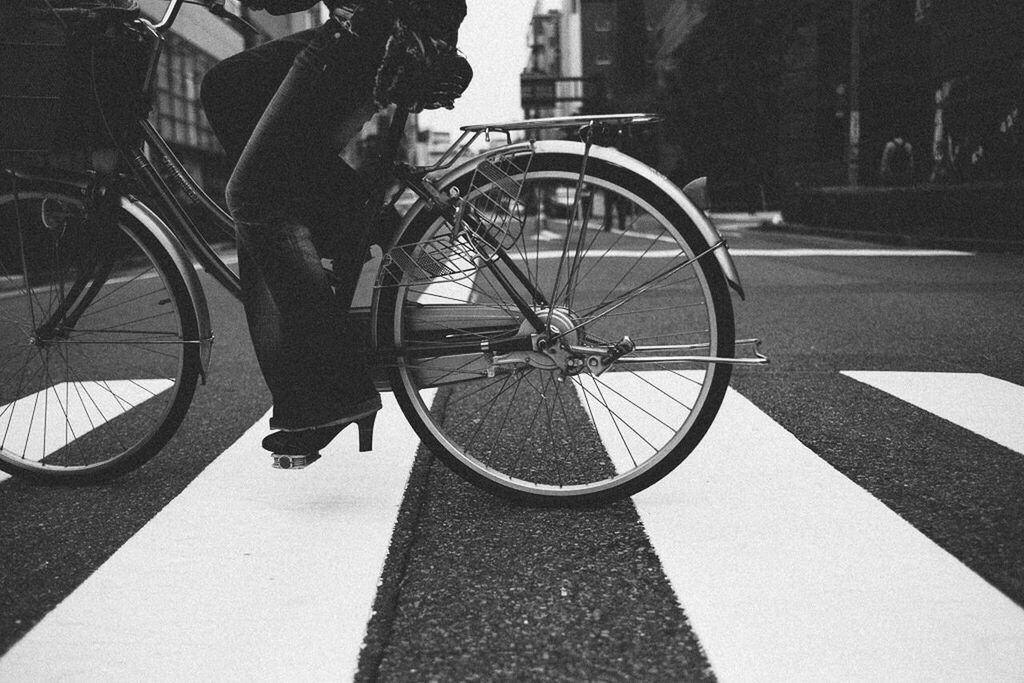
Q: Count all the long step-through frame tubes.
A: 2